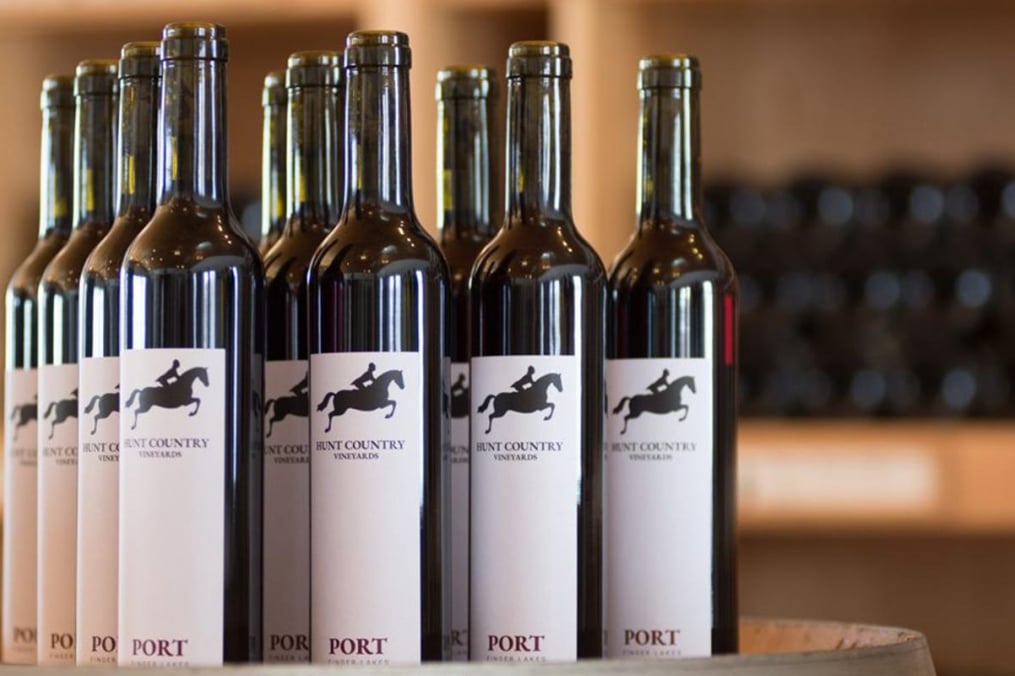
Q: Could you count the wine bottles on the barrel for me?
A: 10